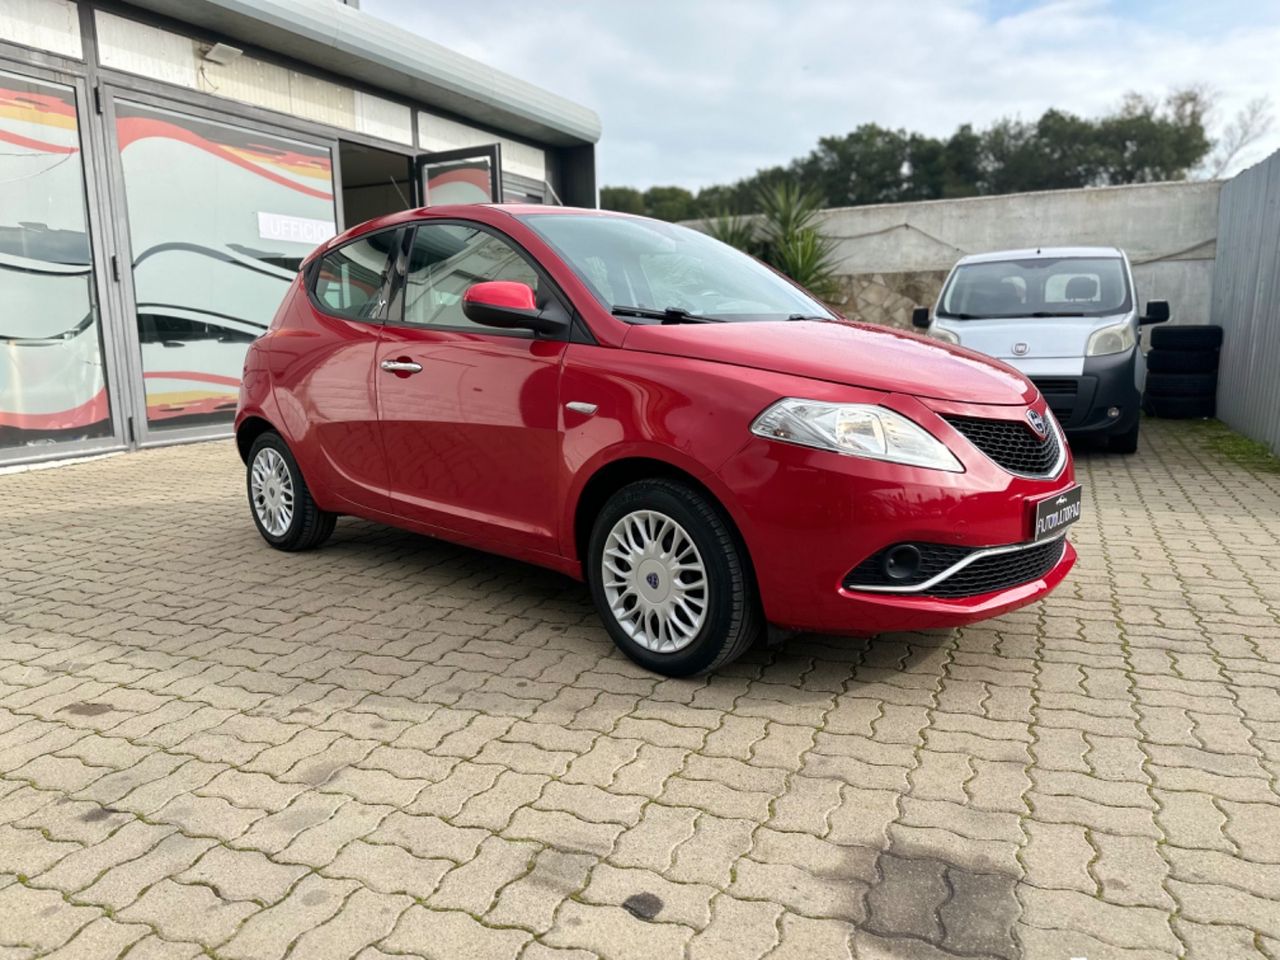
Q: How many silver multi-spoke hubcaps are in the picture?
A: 2